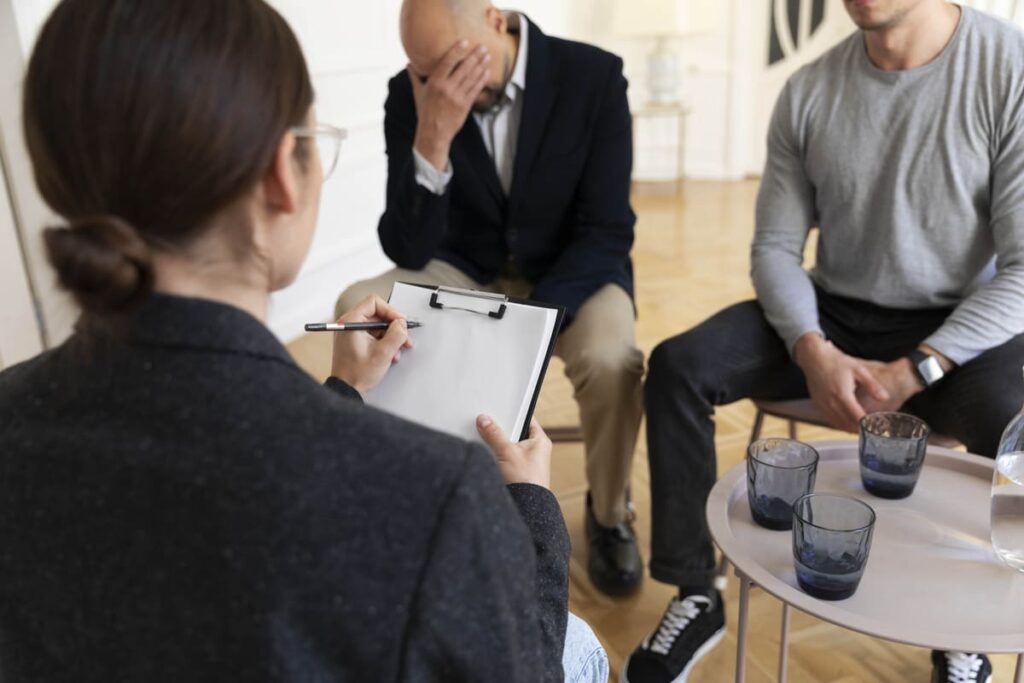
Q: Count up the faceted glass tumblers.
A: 3